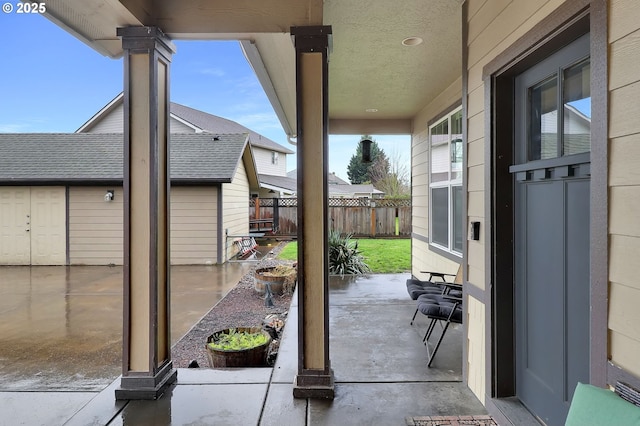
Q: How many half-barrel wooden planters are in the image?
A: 2